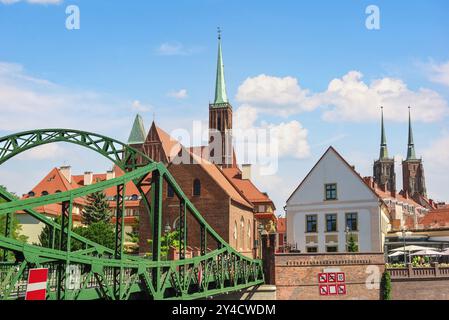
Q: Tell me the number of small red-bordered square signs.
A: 6